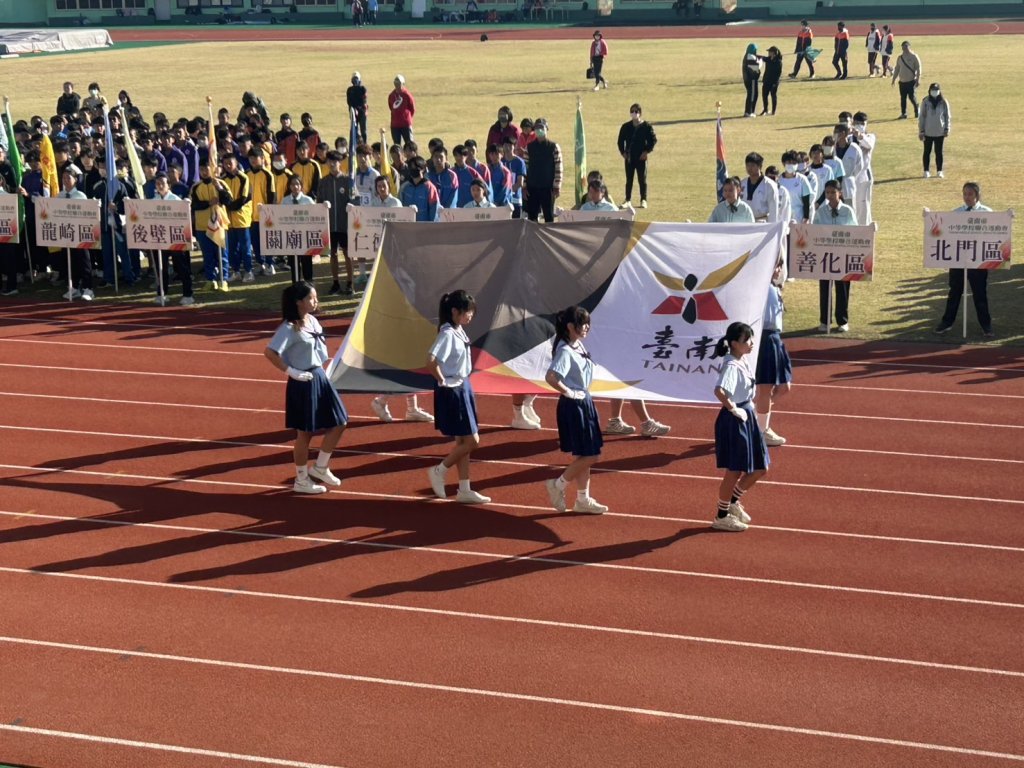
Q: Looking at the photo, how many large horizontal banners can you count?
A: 1